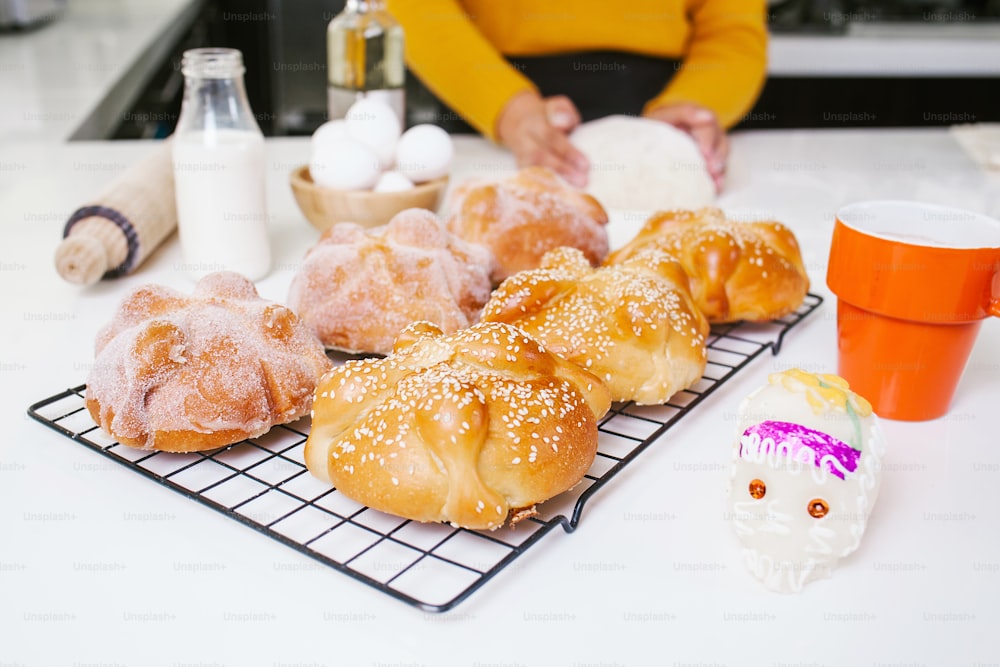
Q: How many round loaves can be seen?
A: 6